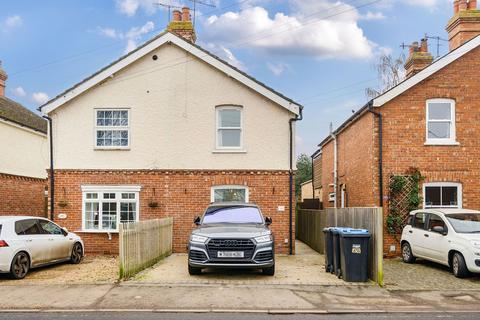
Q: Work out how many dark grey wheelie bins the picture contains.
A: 3